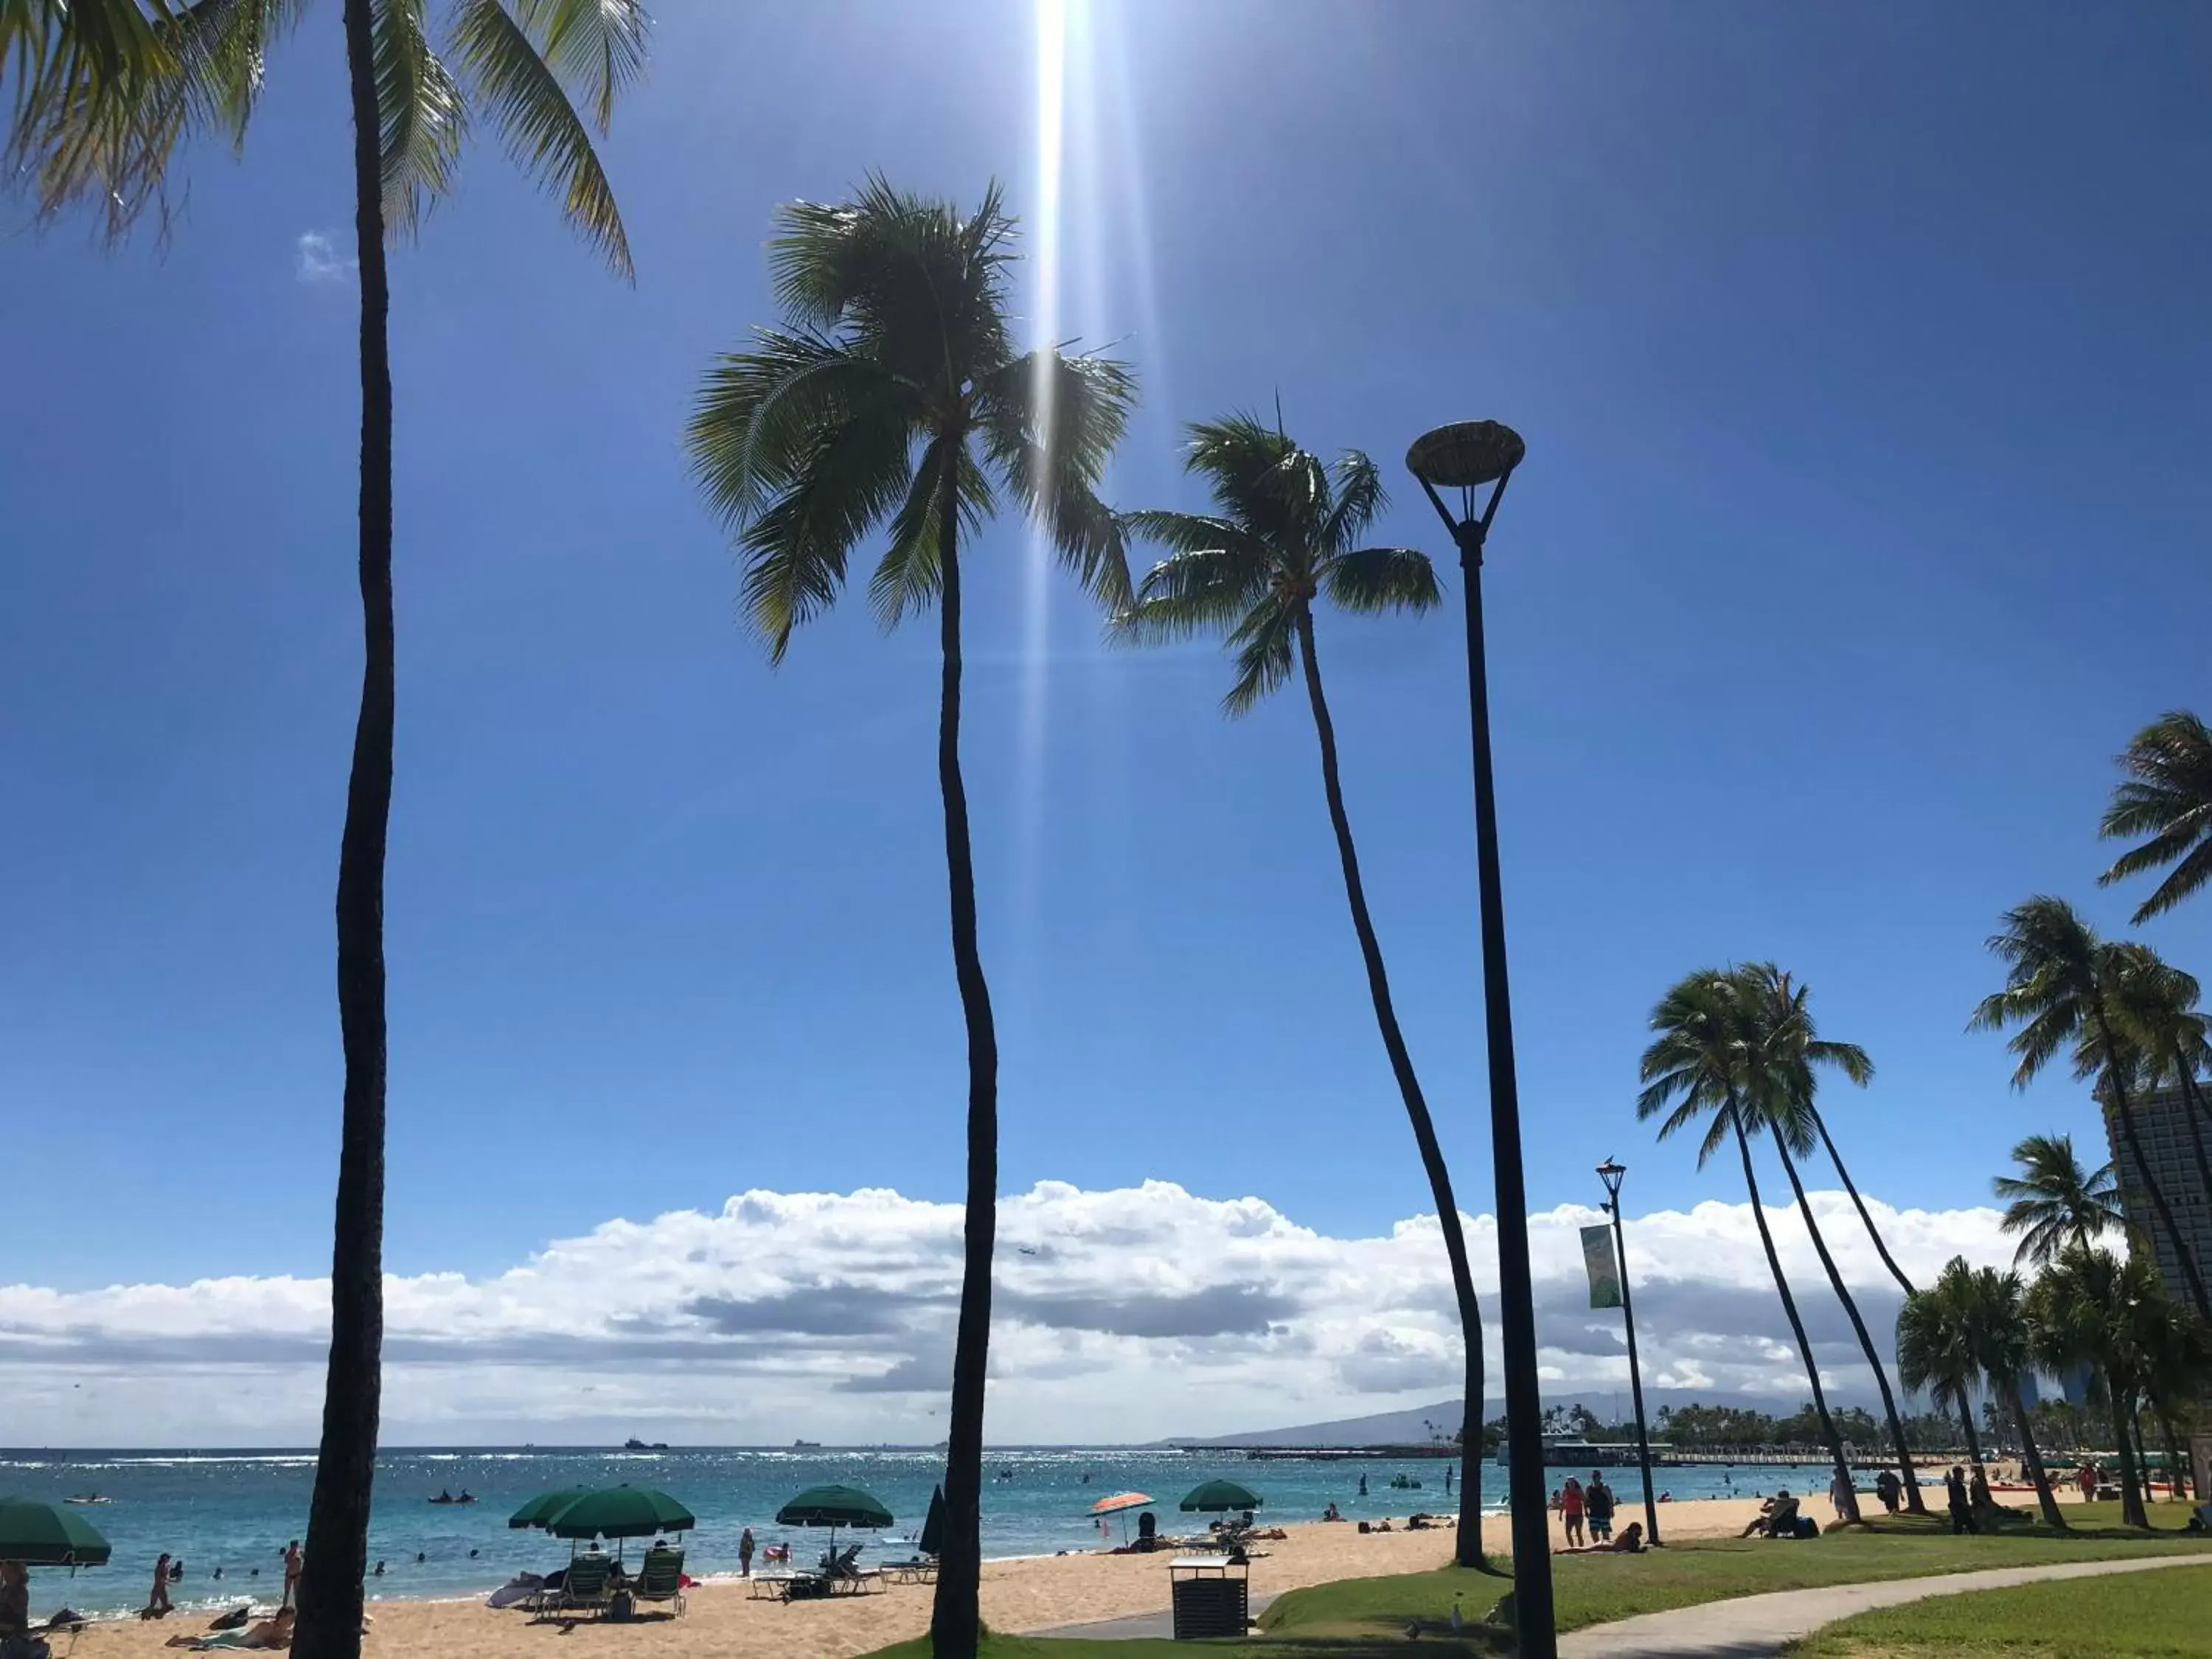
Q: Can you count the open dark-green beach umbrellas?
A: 5